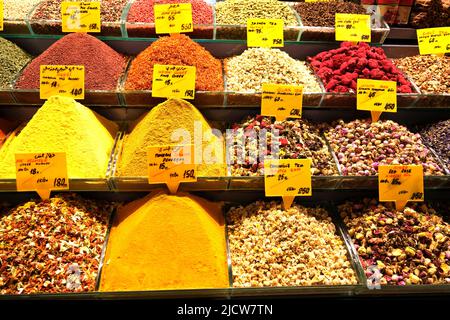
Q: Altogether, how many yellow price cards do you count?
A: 13